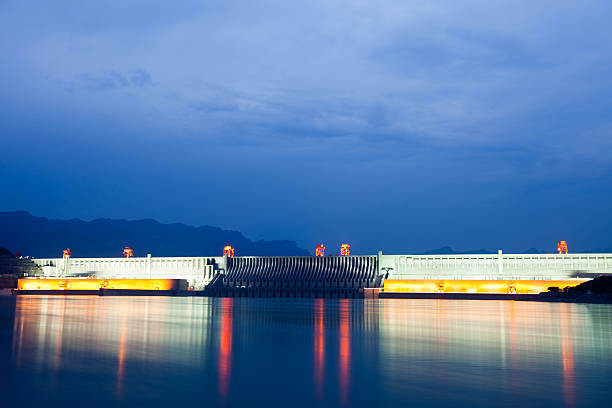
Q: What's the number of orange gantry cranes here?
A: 6